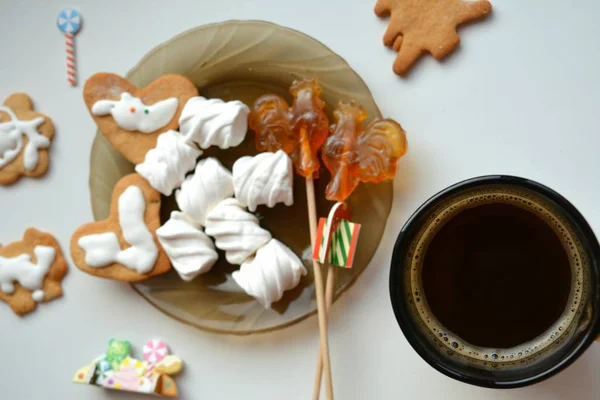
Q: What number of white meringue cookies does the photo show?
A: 7